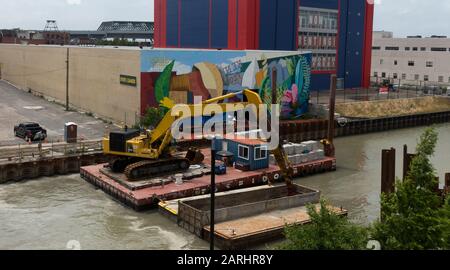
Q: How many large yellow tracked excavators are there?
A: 1